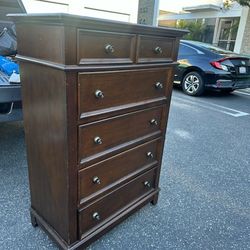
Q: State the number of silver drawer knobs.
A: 10